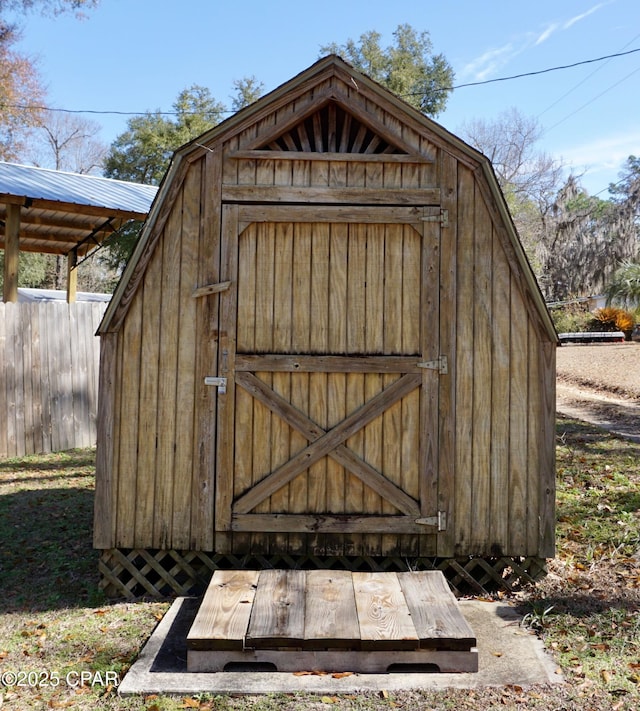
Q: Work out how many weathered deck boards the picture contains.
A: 5